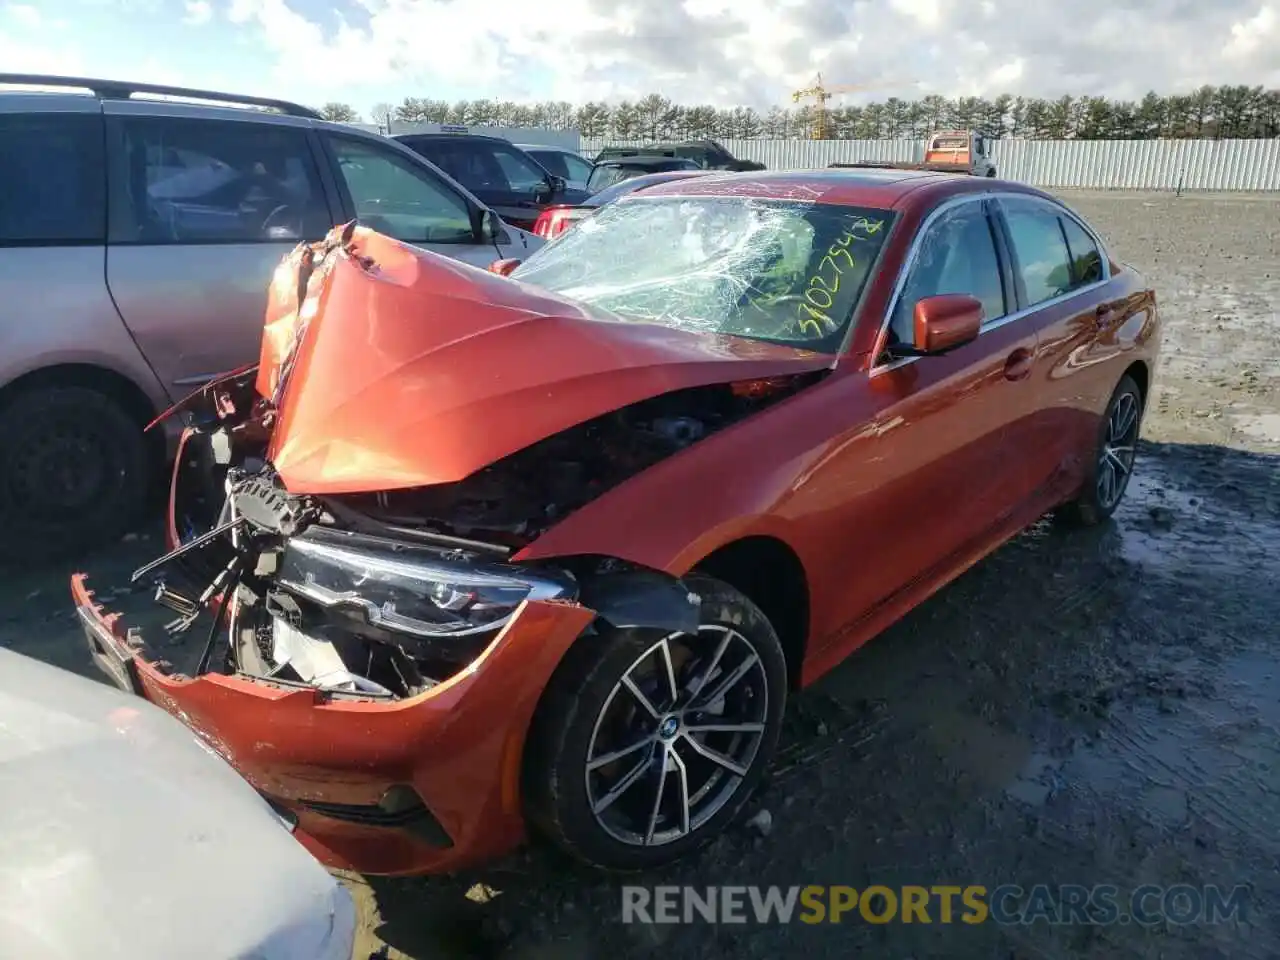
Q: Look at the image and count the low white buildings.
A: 1